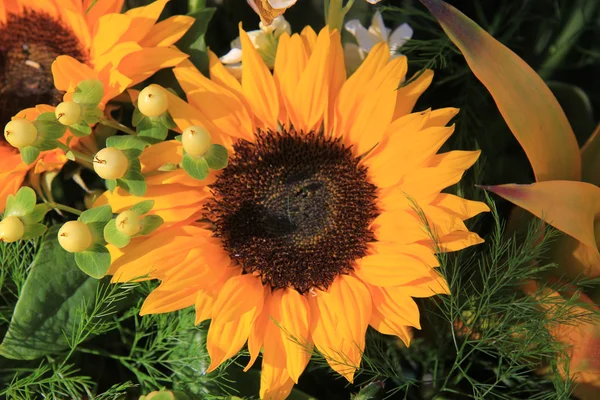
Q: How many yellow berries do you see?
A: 8